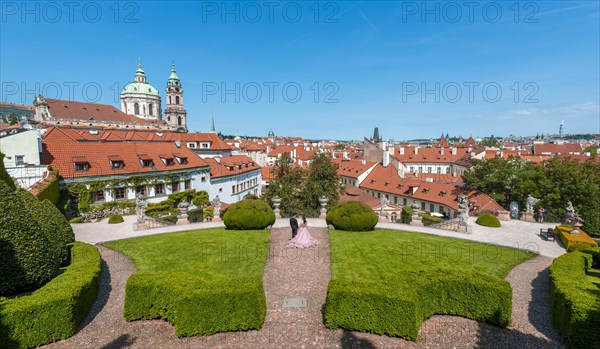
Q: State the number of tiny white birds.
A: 0